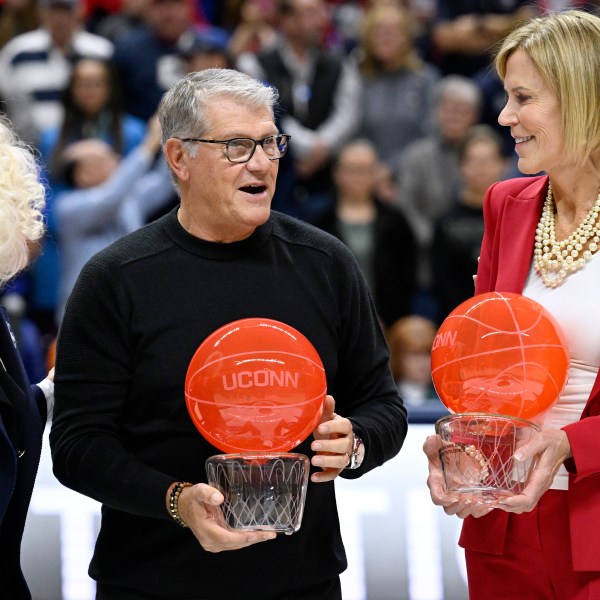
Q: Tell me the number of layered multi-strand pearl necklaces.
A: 1